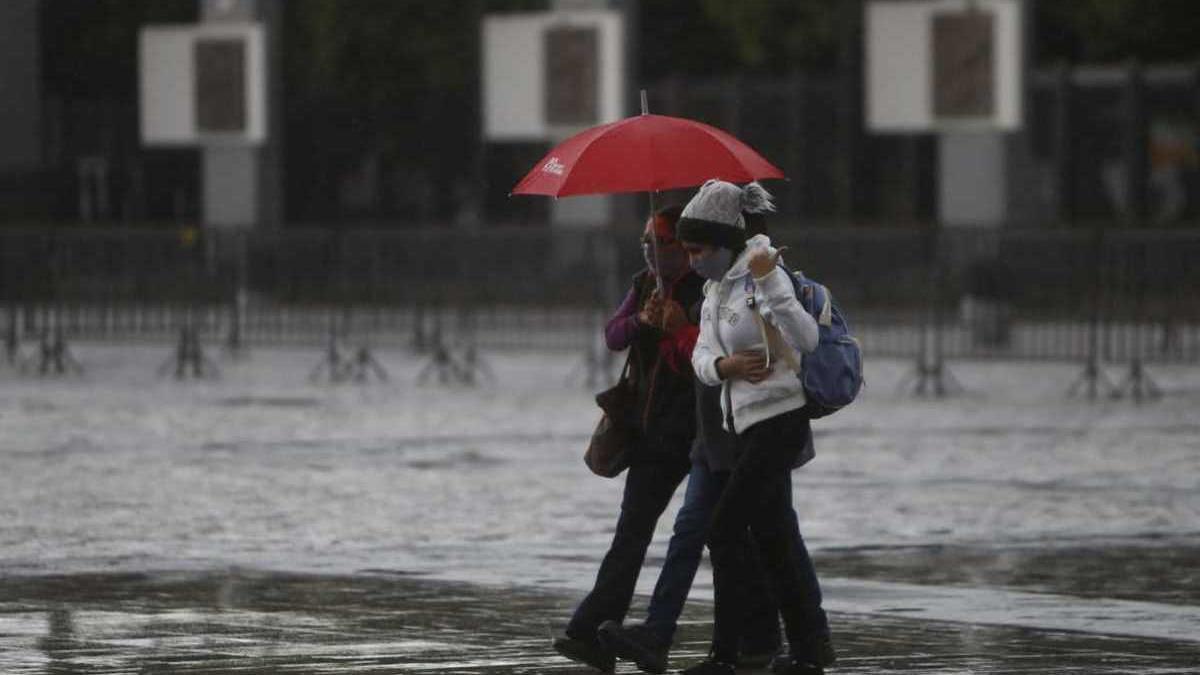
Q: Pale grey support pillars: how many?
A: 3